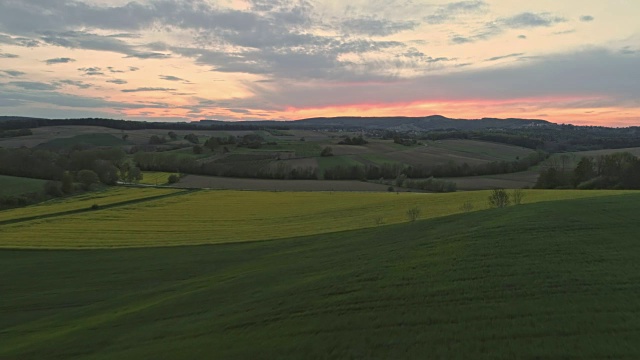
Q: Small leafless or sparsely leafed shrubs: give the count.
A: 5